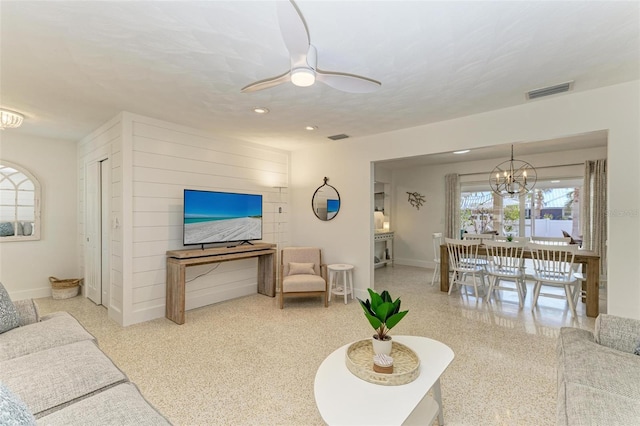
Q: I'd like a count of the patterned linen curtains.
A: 2